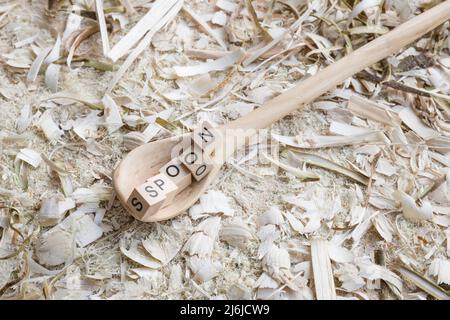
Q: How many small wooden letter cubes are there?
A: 5